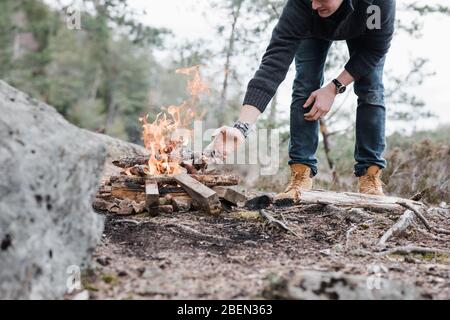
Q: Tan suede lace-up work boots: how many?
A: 2